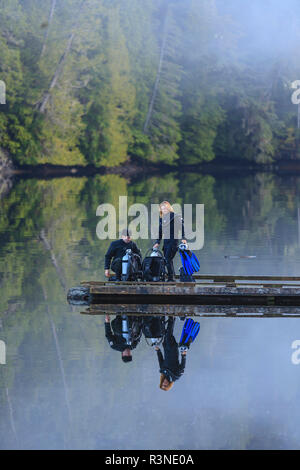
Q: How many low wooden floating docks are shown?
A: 1